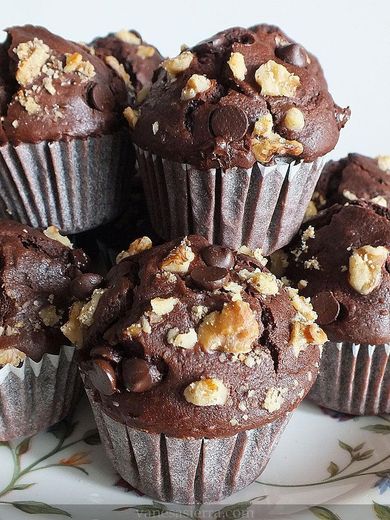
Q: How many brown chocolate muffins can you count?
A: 7